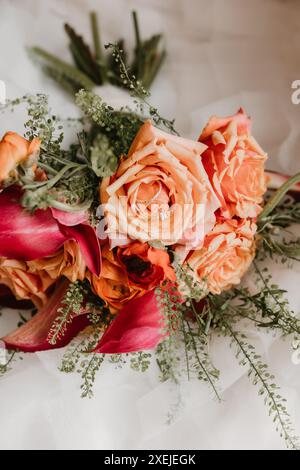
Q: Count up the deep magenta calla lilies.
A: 3